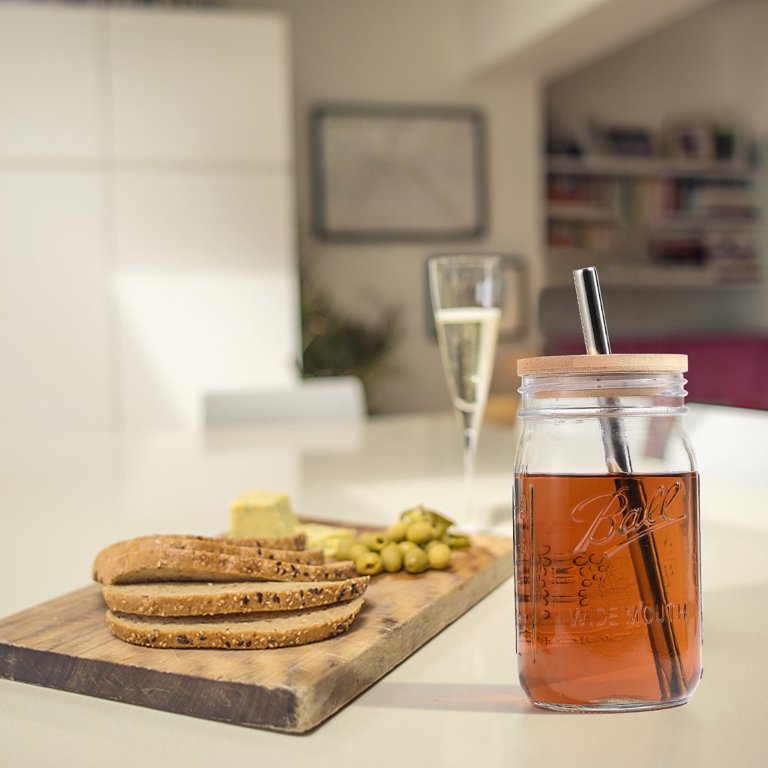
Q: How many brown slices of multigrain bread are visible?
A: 5